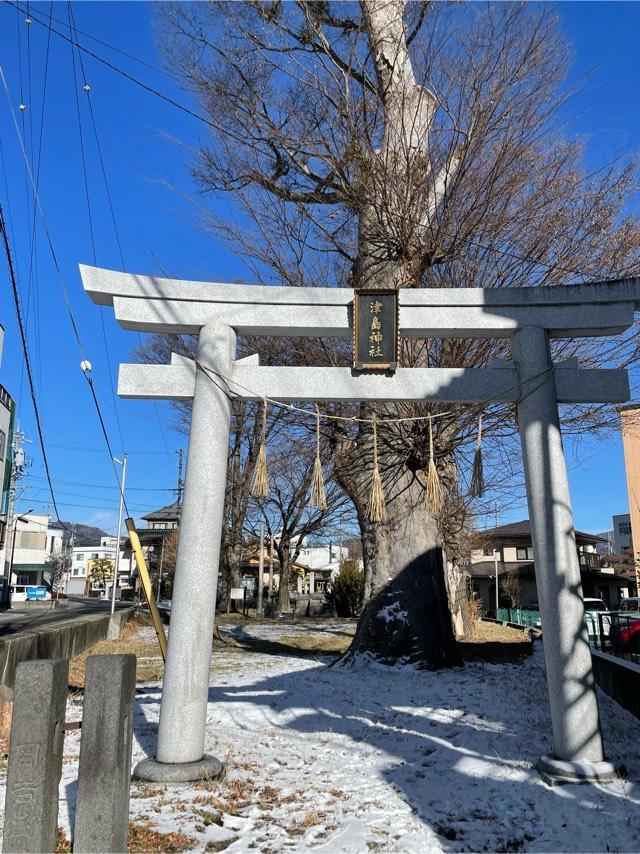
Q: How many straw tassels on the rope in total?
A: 5